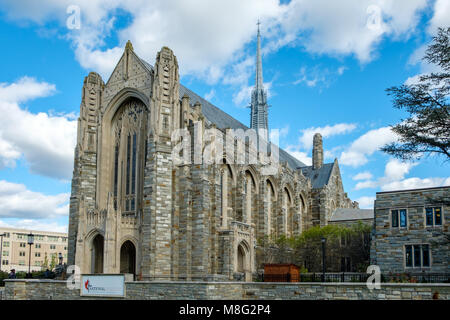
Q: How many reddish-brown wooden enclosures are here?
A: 1